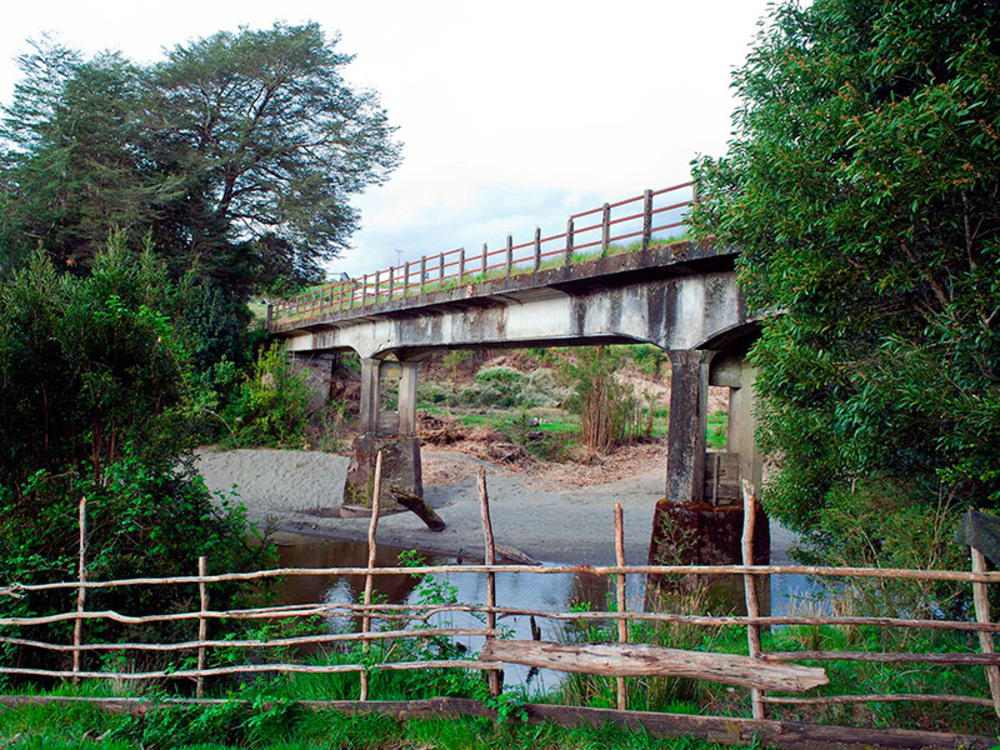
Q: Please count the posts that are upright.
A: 7